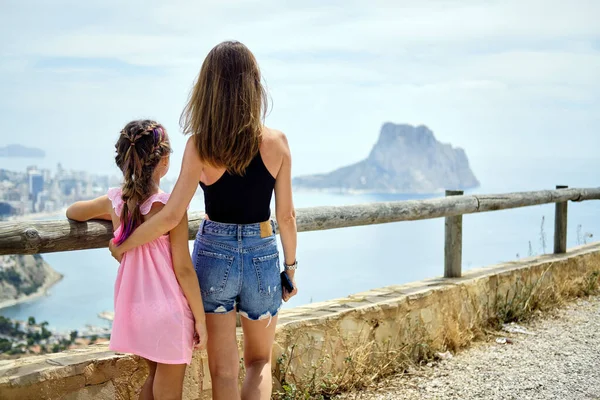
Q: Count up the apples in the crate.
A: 0